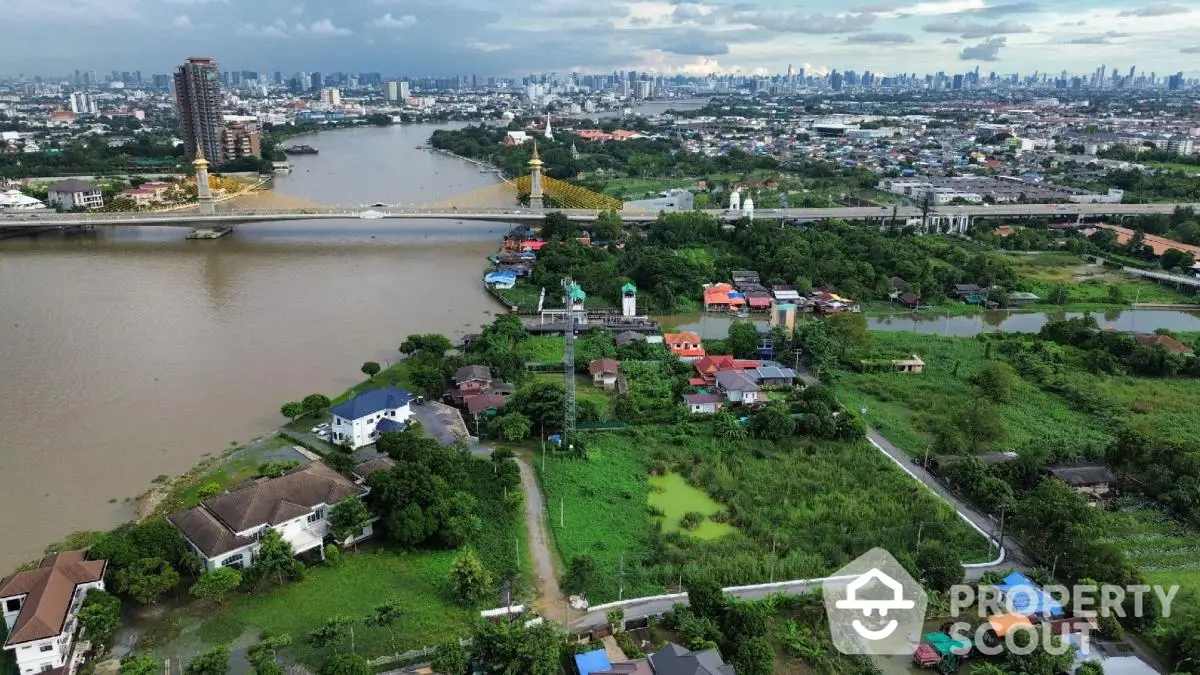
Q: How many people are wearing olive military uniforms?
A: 0